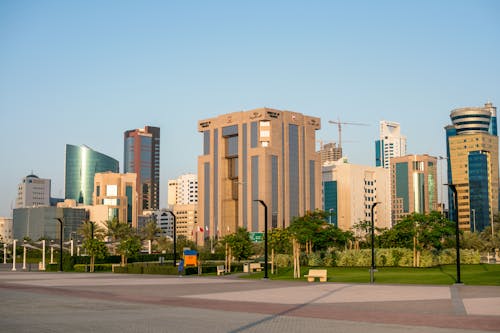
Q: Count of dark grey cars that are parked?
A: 0